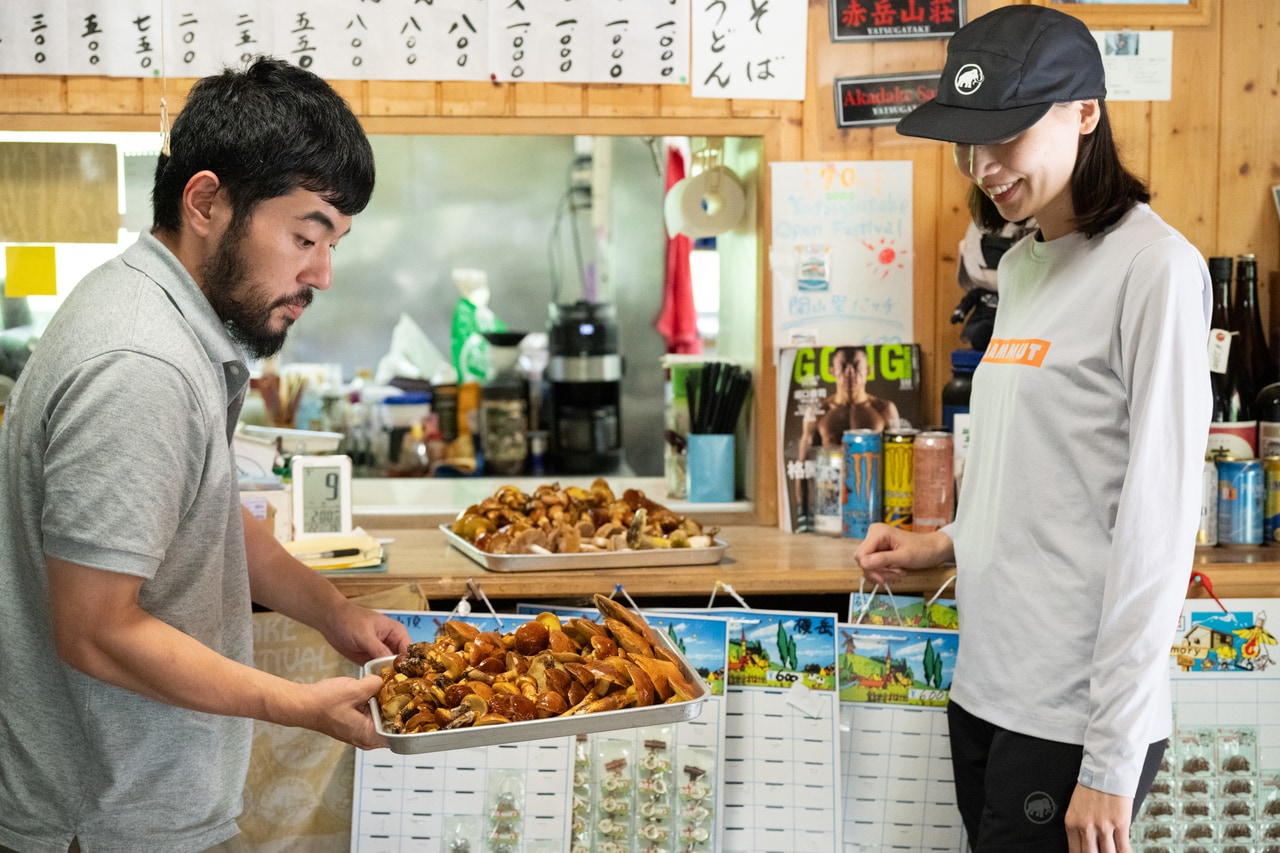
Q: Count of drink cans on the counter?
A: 6